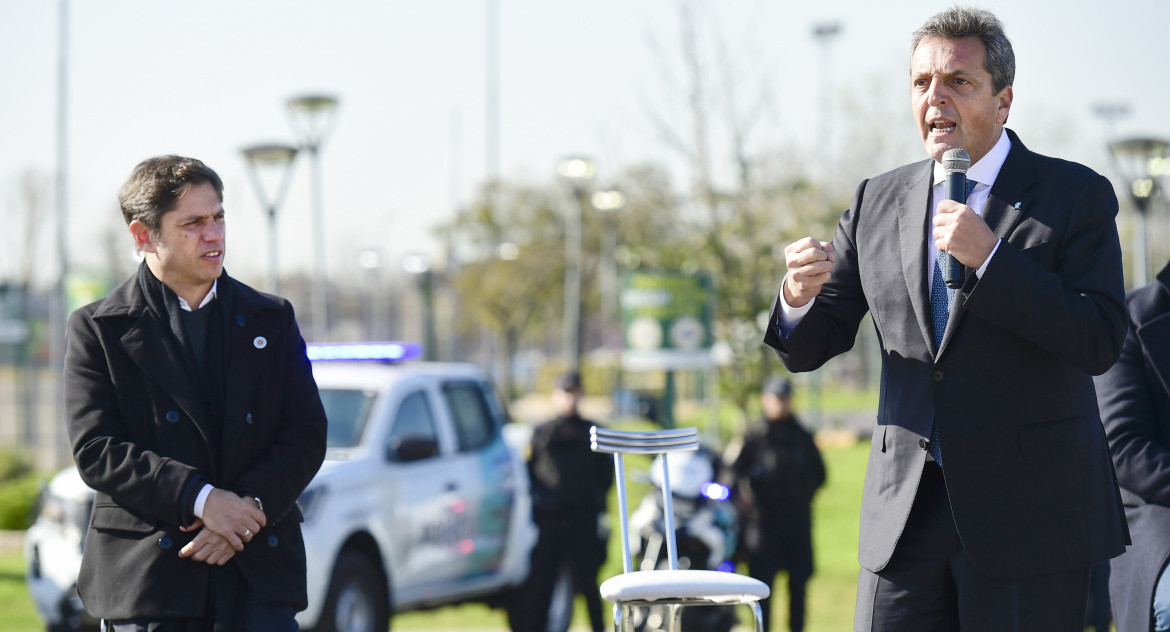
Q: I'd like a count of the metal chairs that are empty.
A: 1